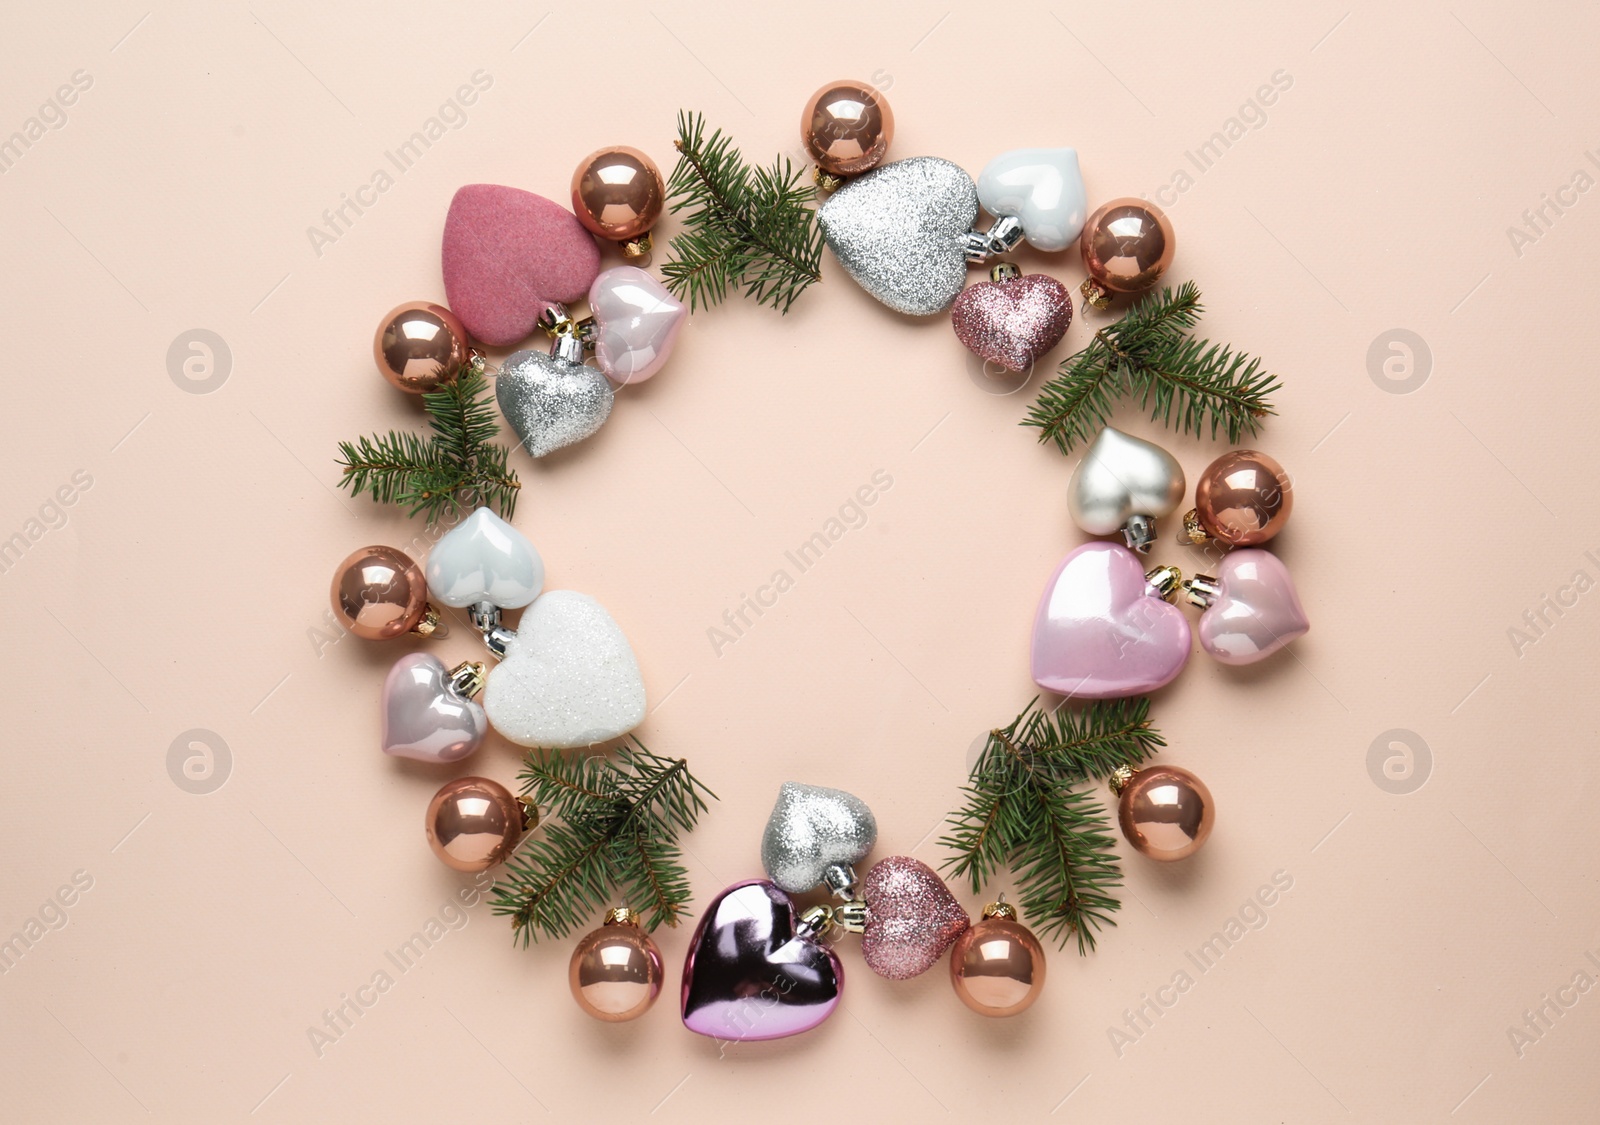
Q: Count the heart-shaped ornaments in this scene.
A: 15